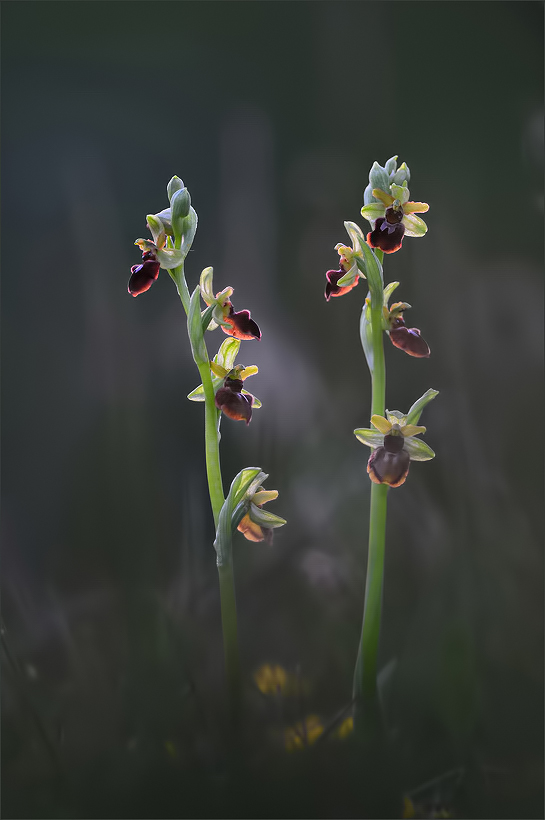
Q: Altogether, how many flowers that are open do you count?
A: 8